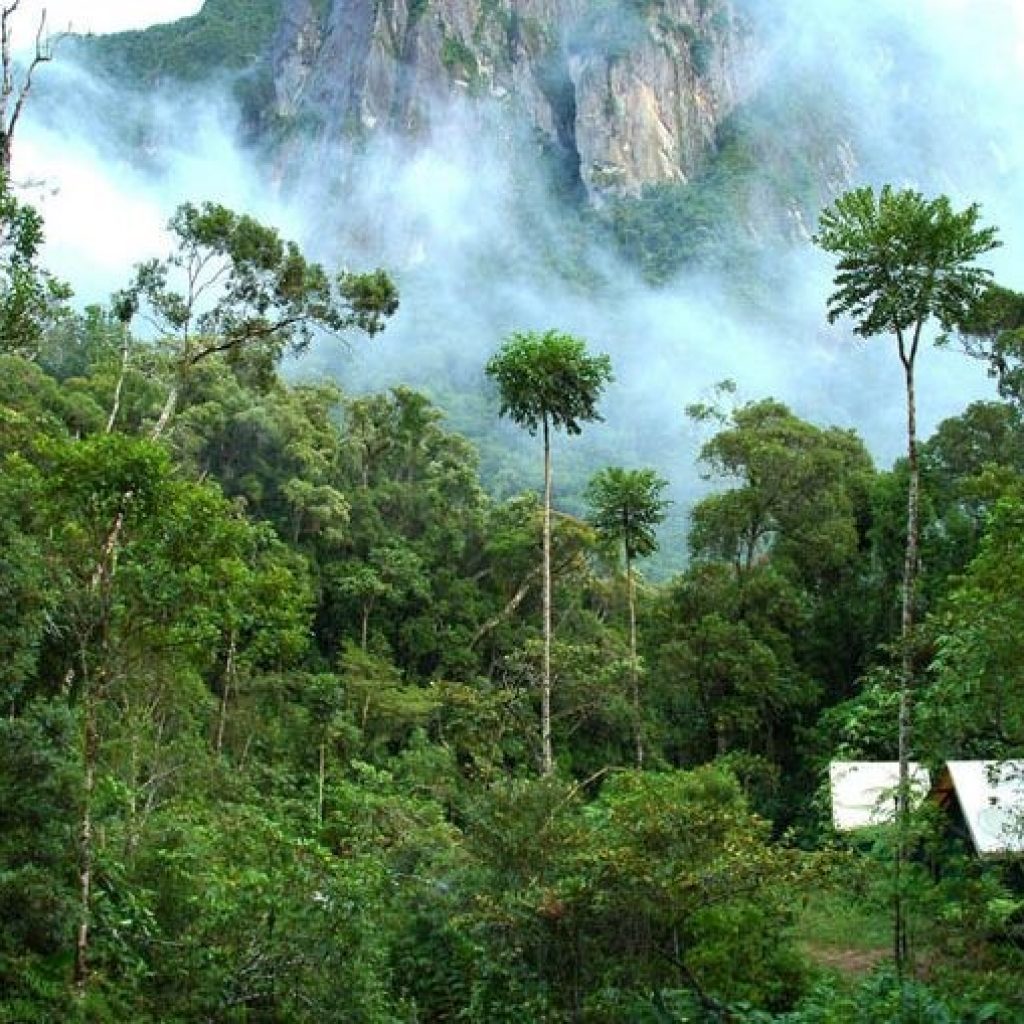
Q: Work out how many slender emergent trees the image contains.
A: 3